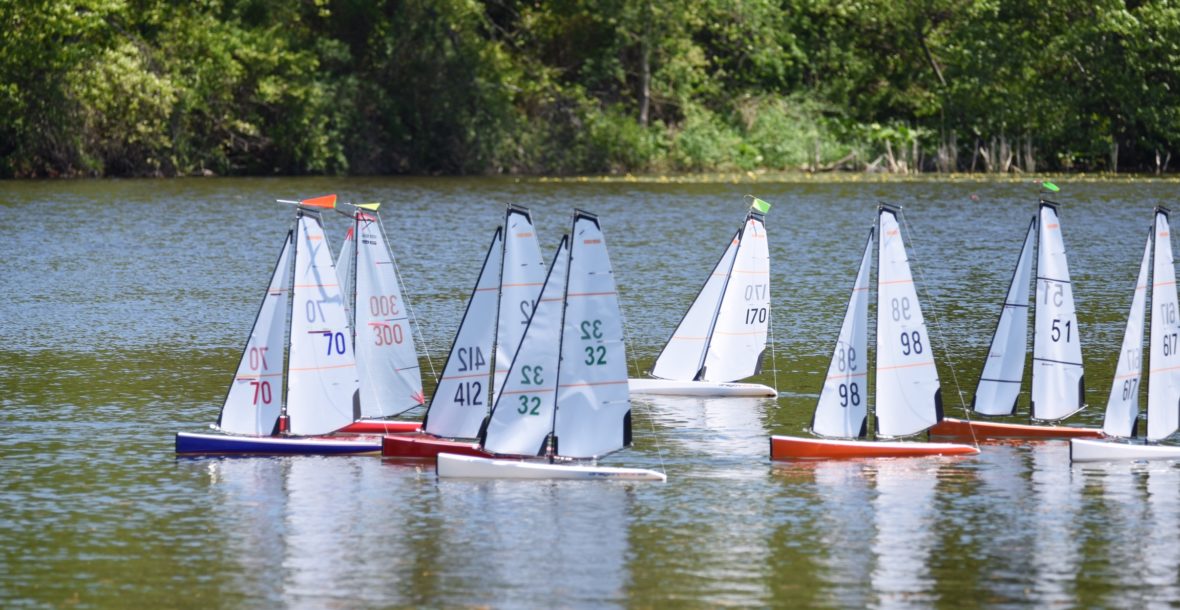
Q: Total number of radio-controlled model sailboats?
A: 8